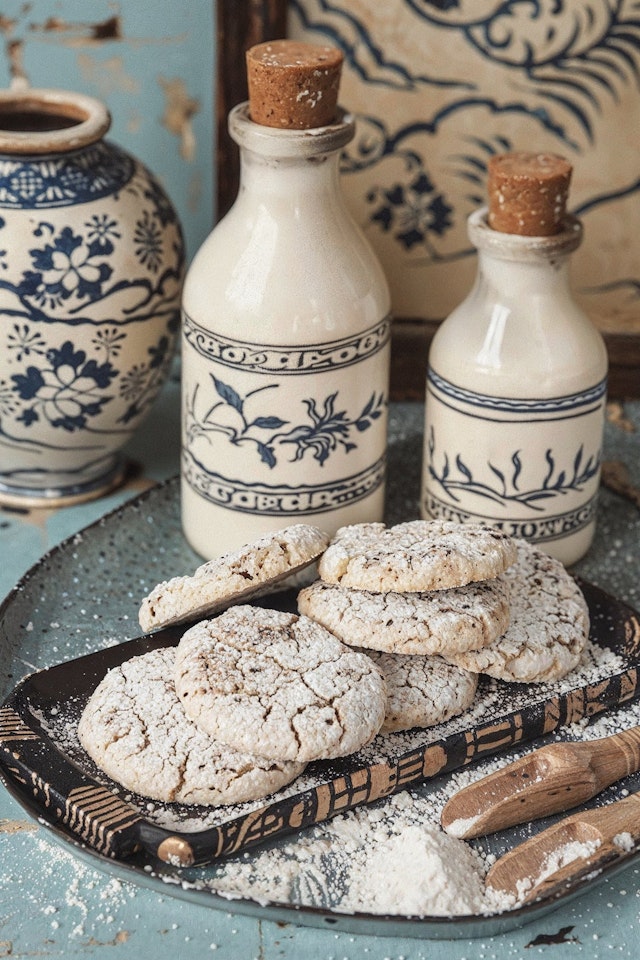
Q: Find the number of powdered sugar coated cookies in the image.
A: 7